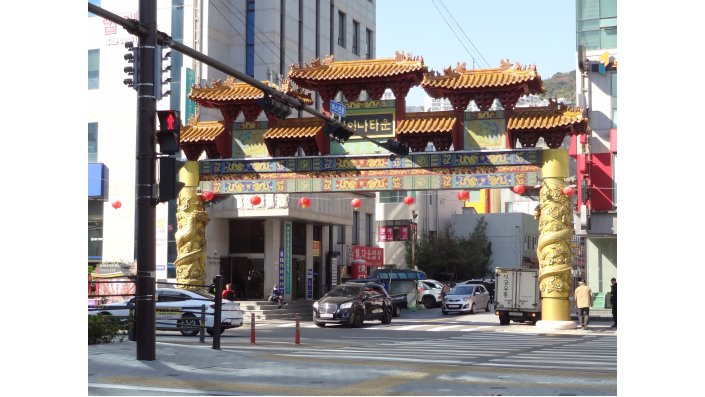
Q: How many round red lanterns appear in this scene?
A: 9